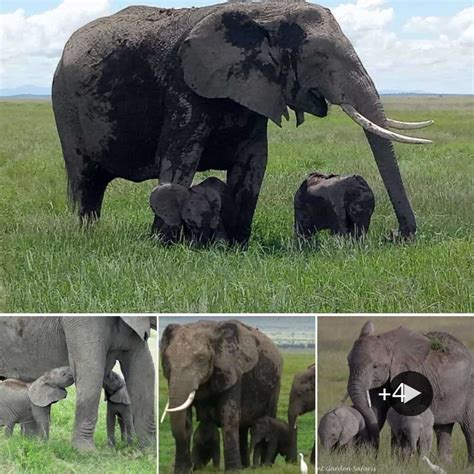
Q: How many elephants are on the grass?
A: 13